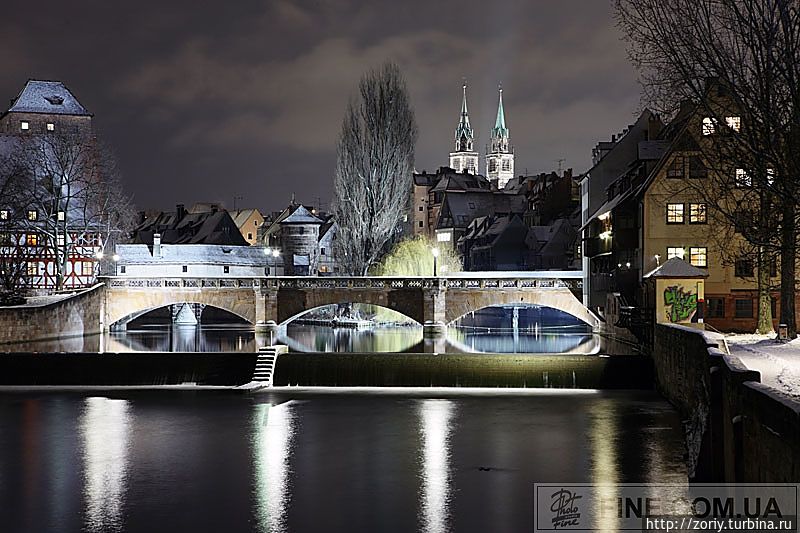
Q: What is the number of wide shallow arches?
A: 3